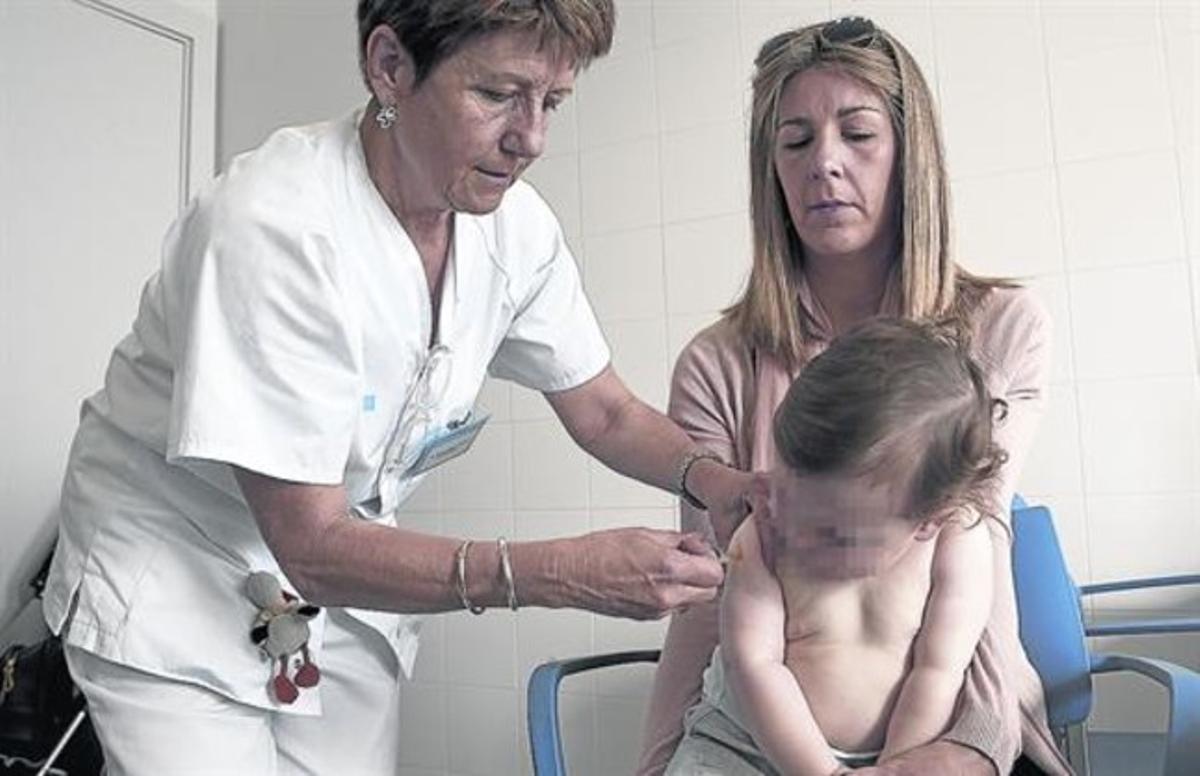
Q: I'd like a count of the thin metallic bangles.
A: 2